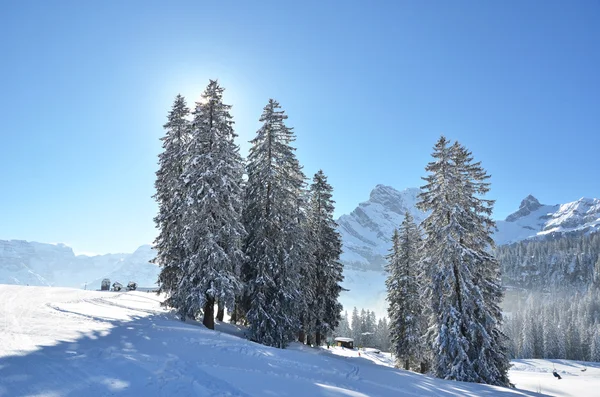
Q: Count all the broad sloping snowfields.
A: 1